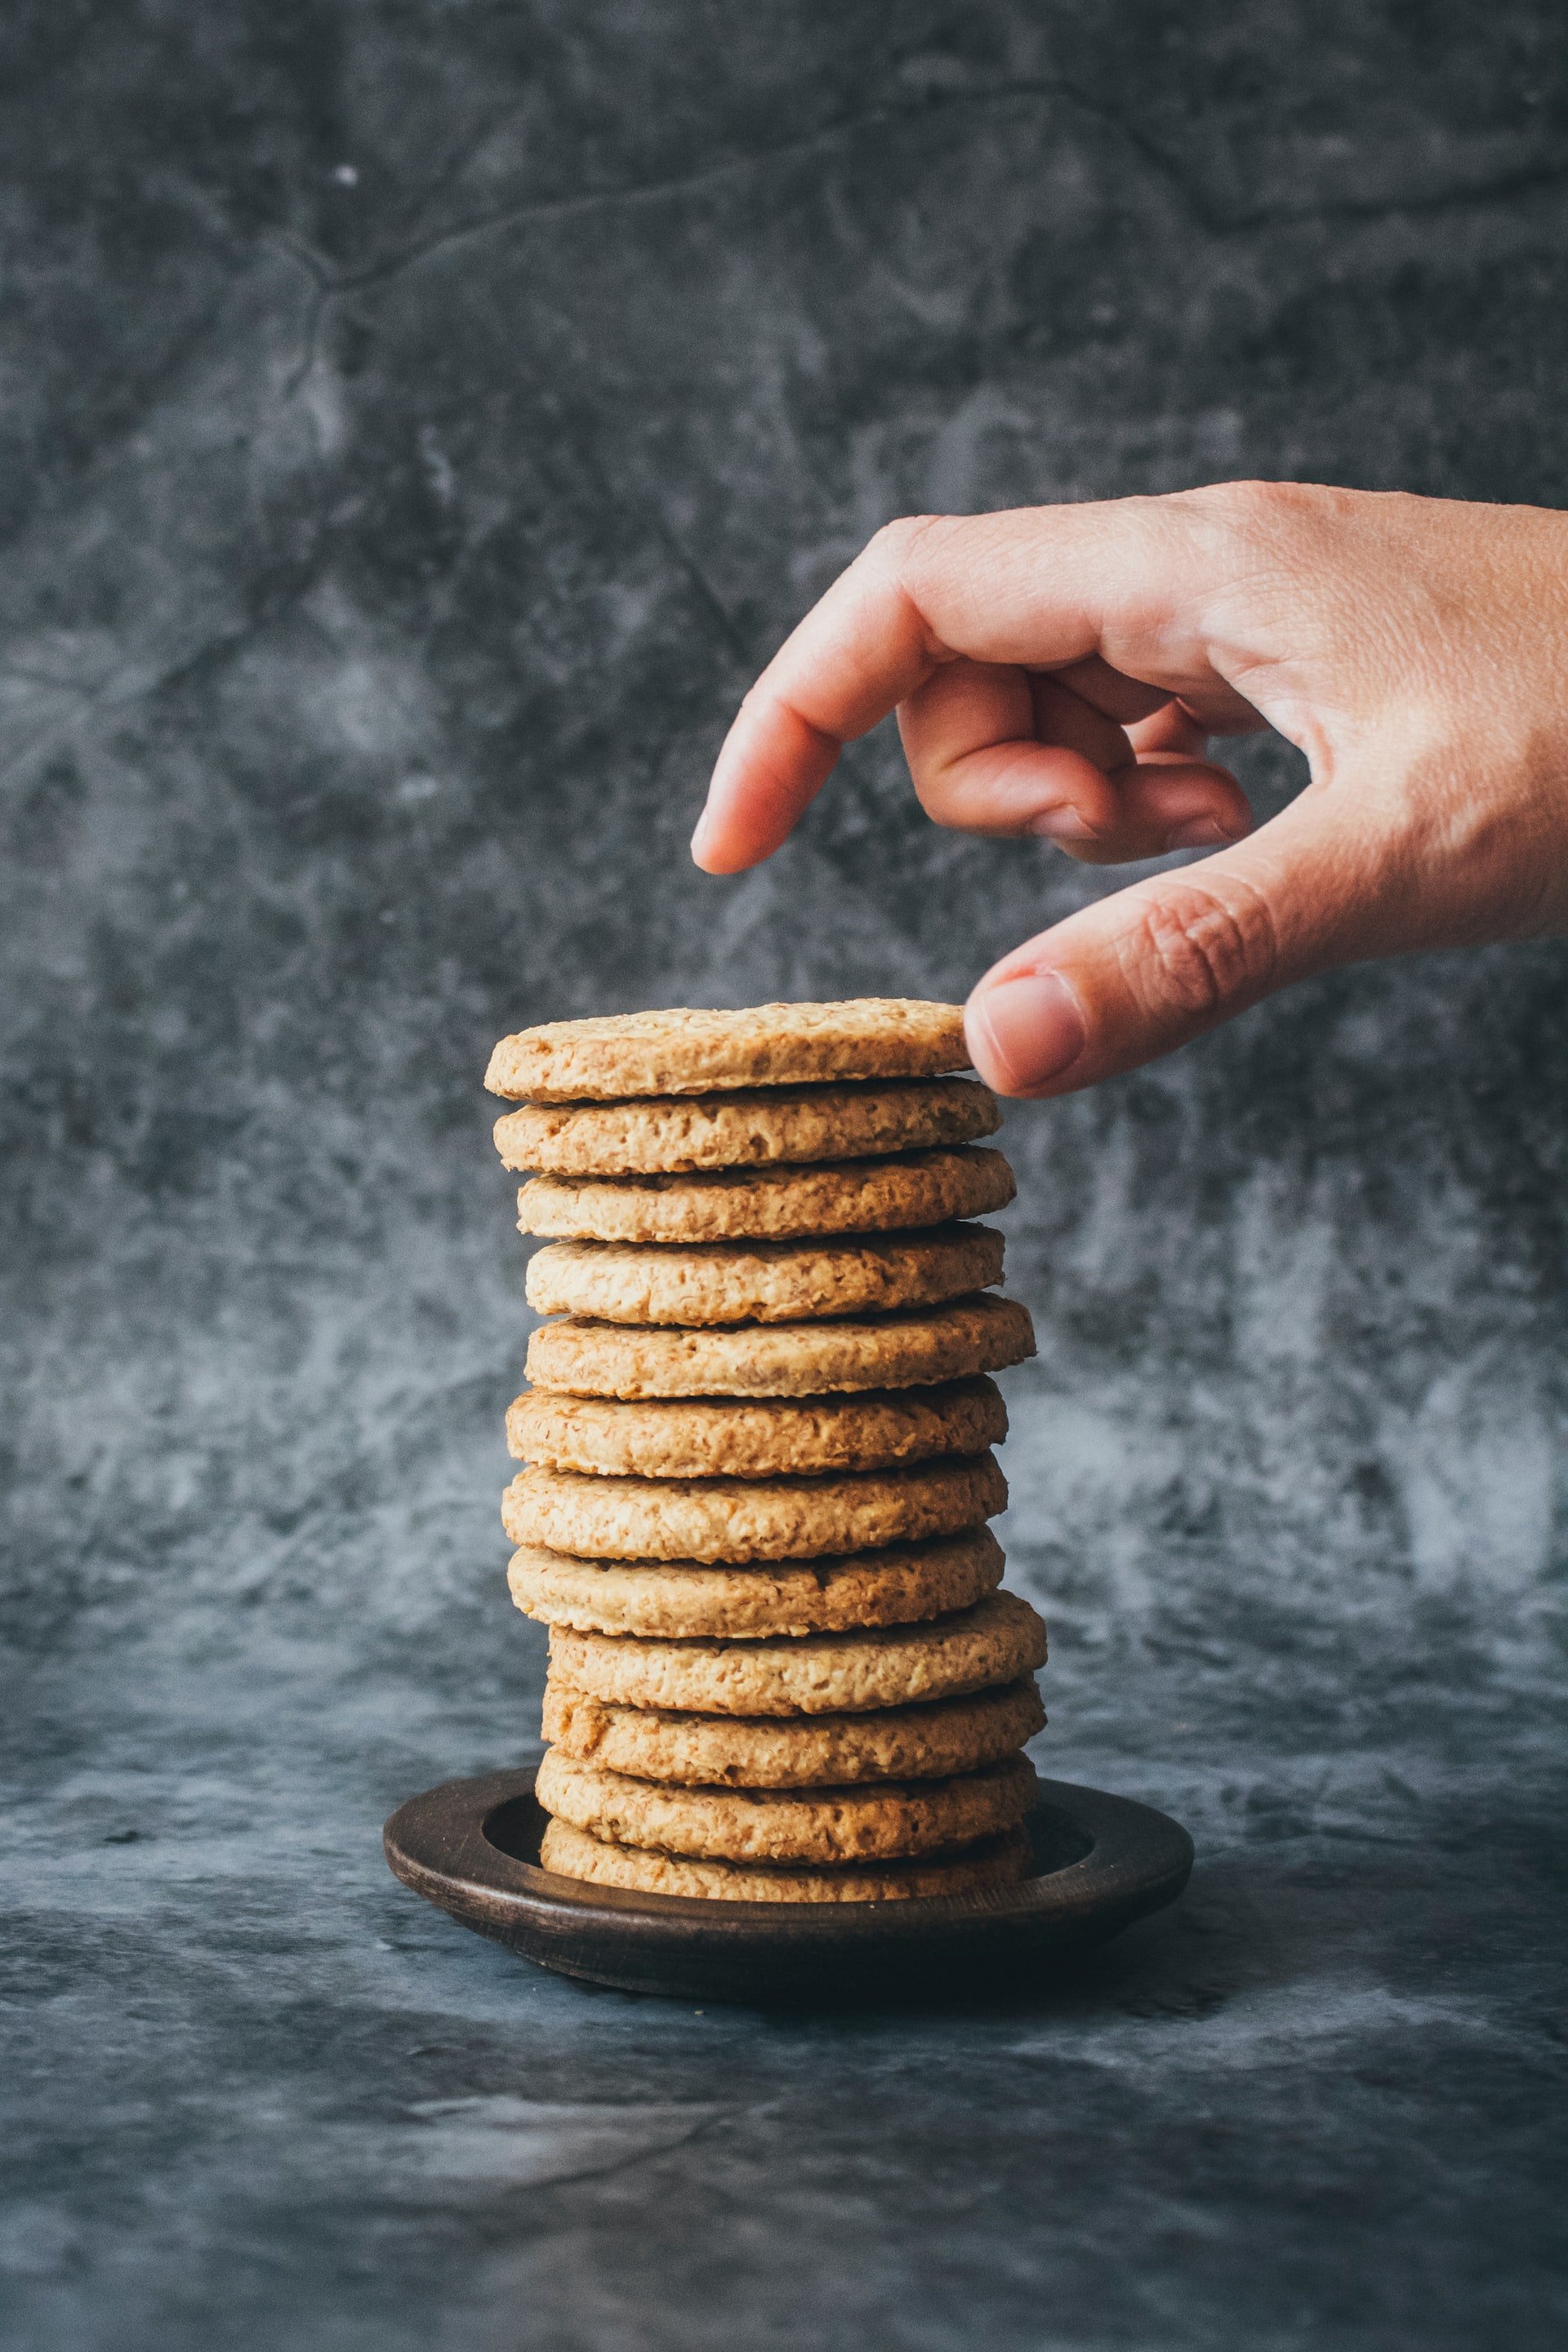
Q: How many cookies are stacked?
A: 12